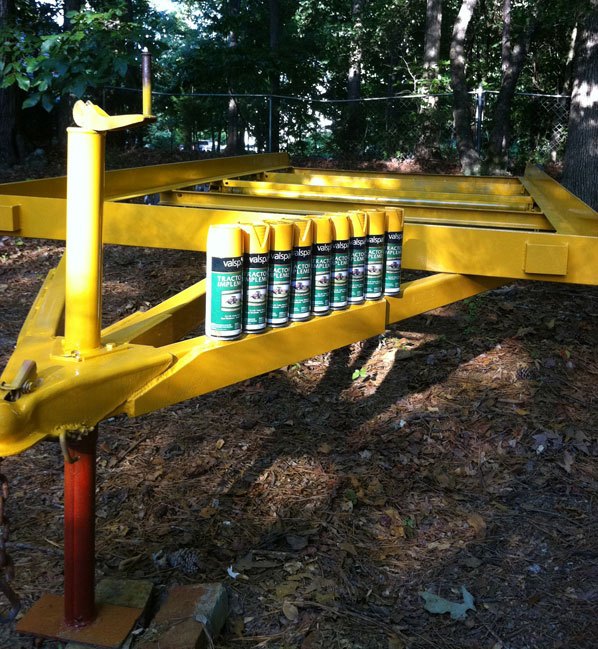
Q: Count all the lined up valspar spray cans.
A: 9